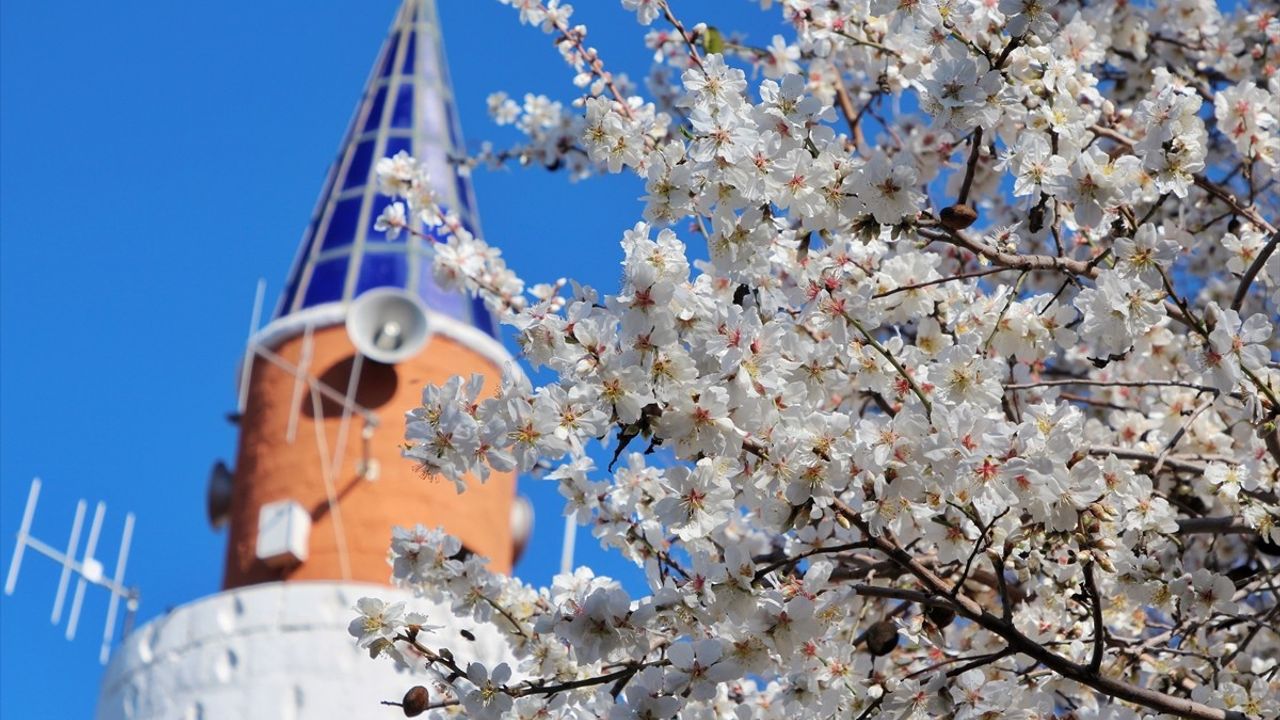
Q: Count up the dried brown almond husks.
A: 4